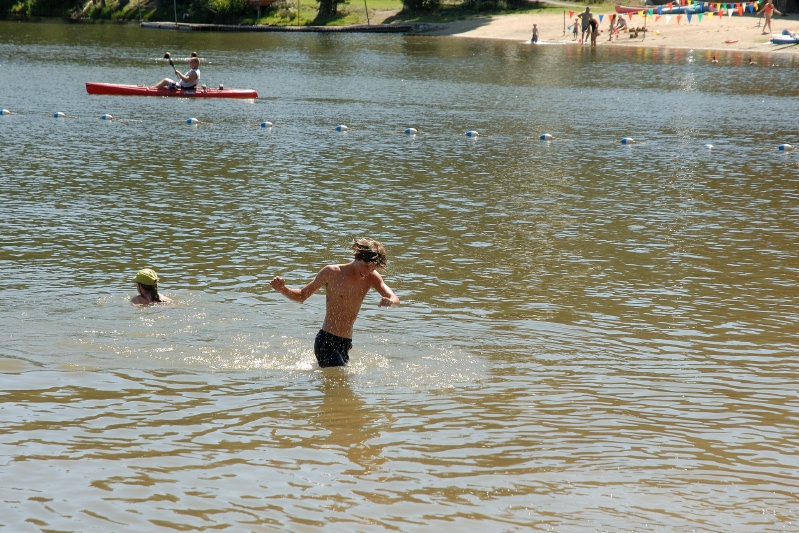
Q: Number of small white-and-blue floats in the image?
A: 12